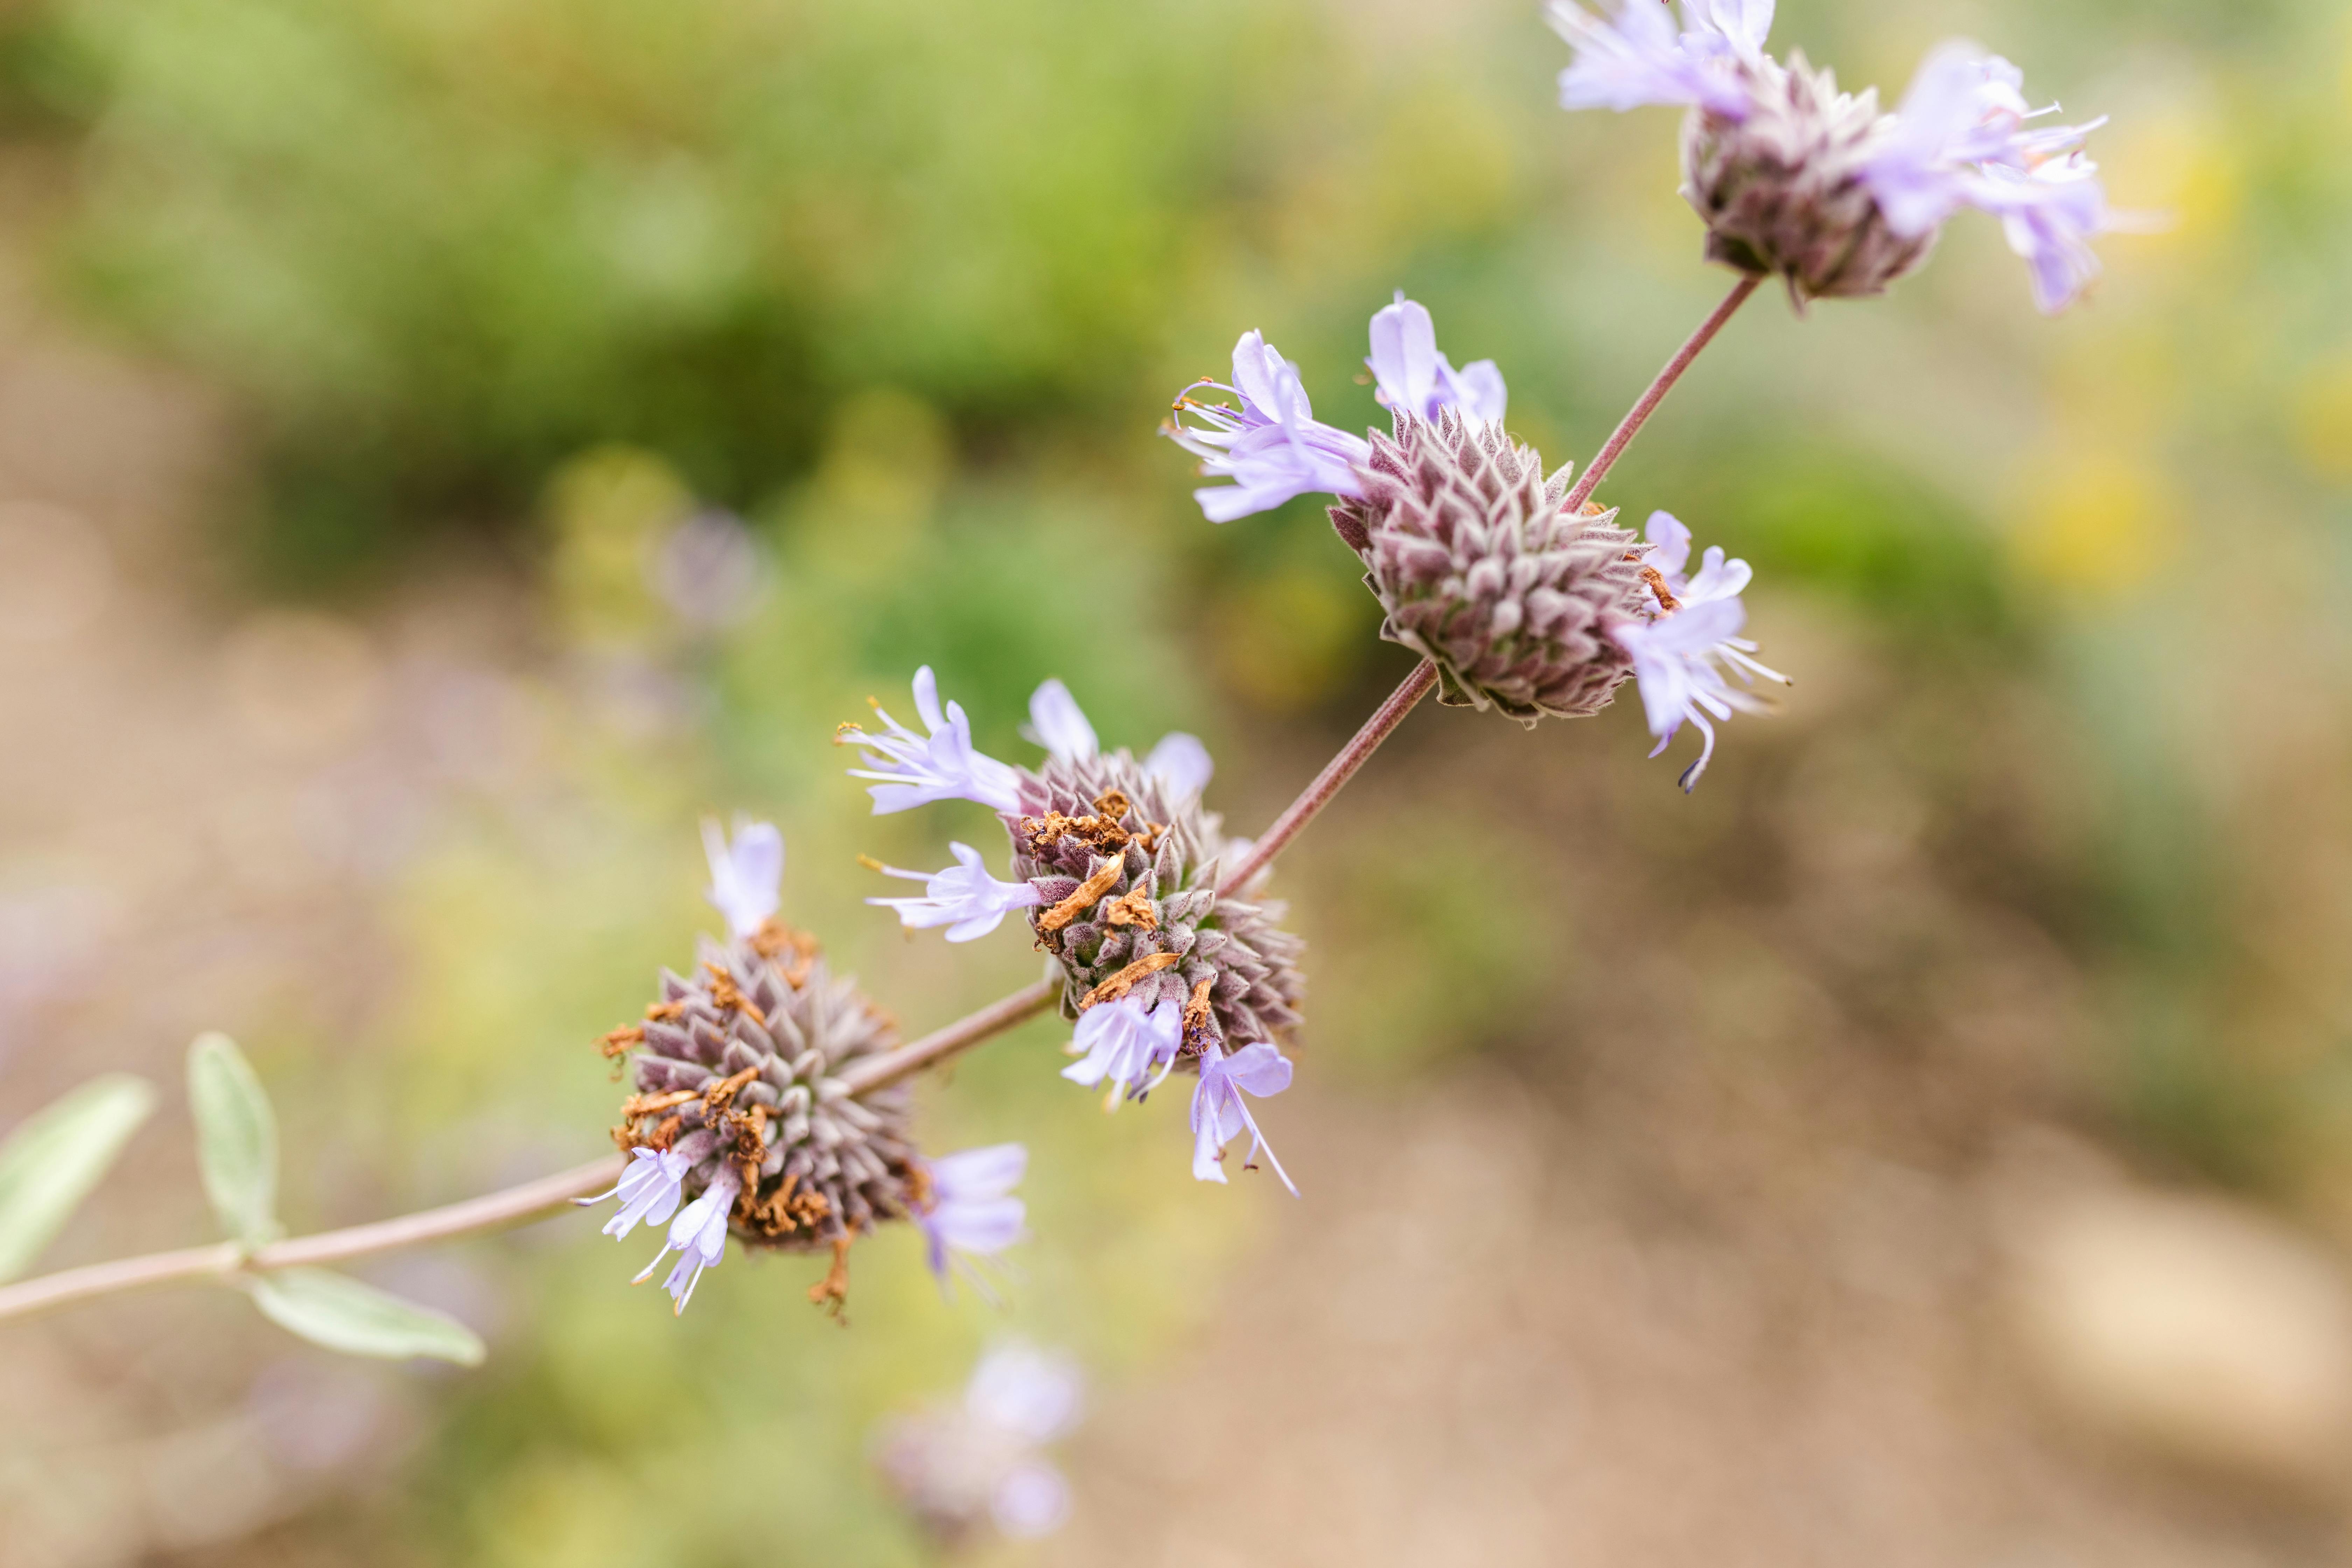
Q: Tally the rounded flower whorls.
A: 4